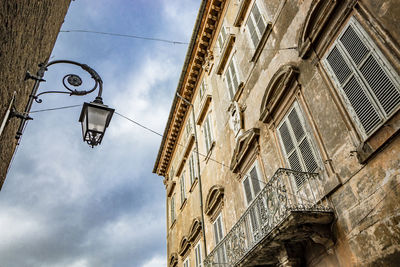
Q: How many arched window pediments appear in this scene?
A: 6